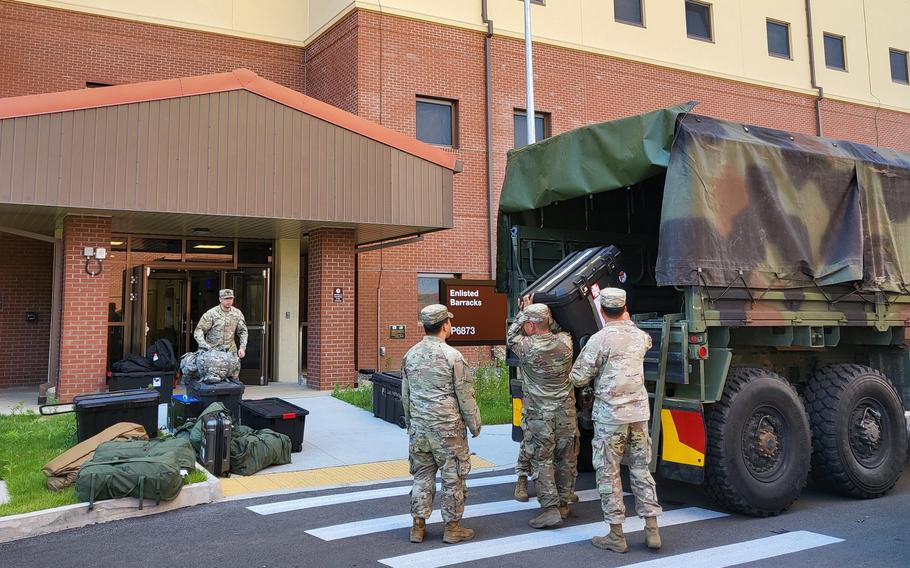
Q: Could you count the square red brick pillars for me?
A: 2